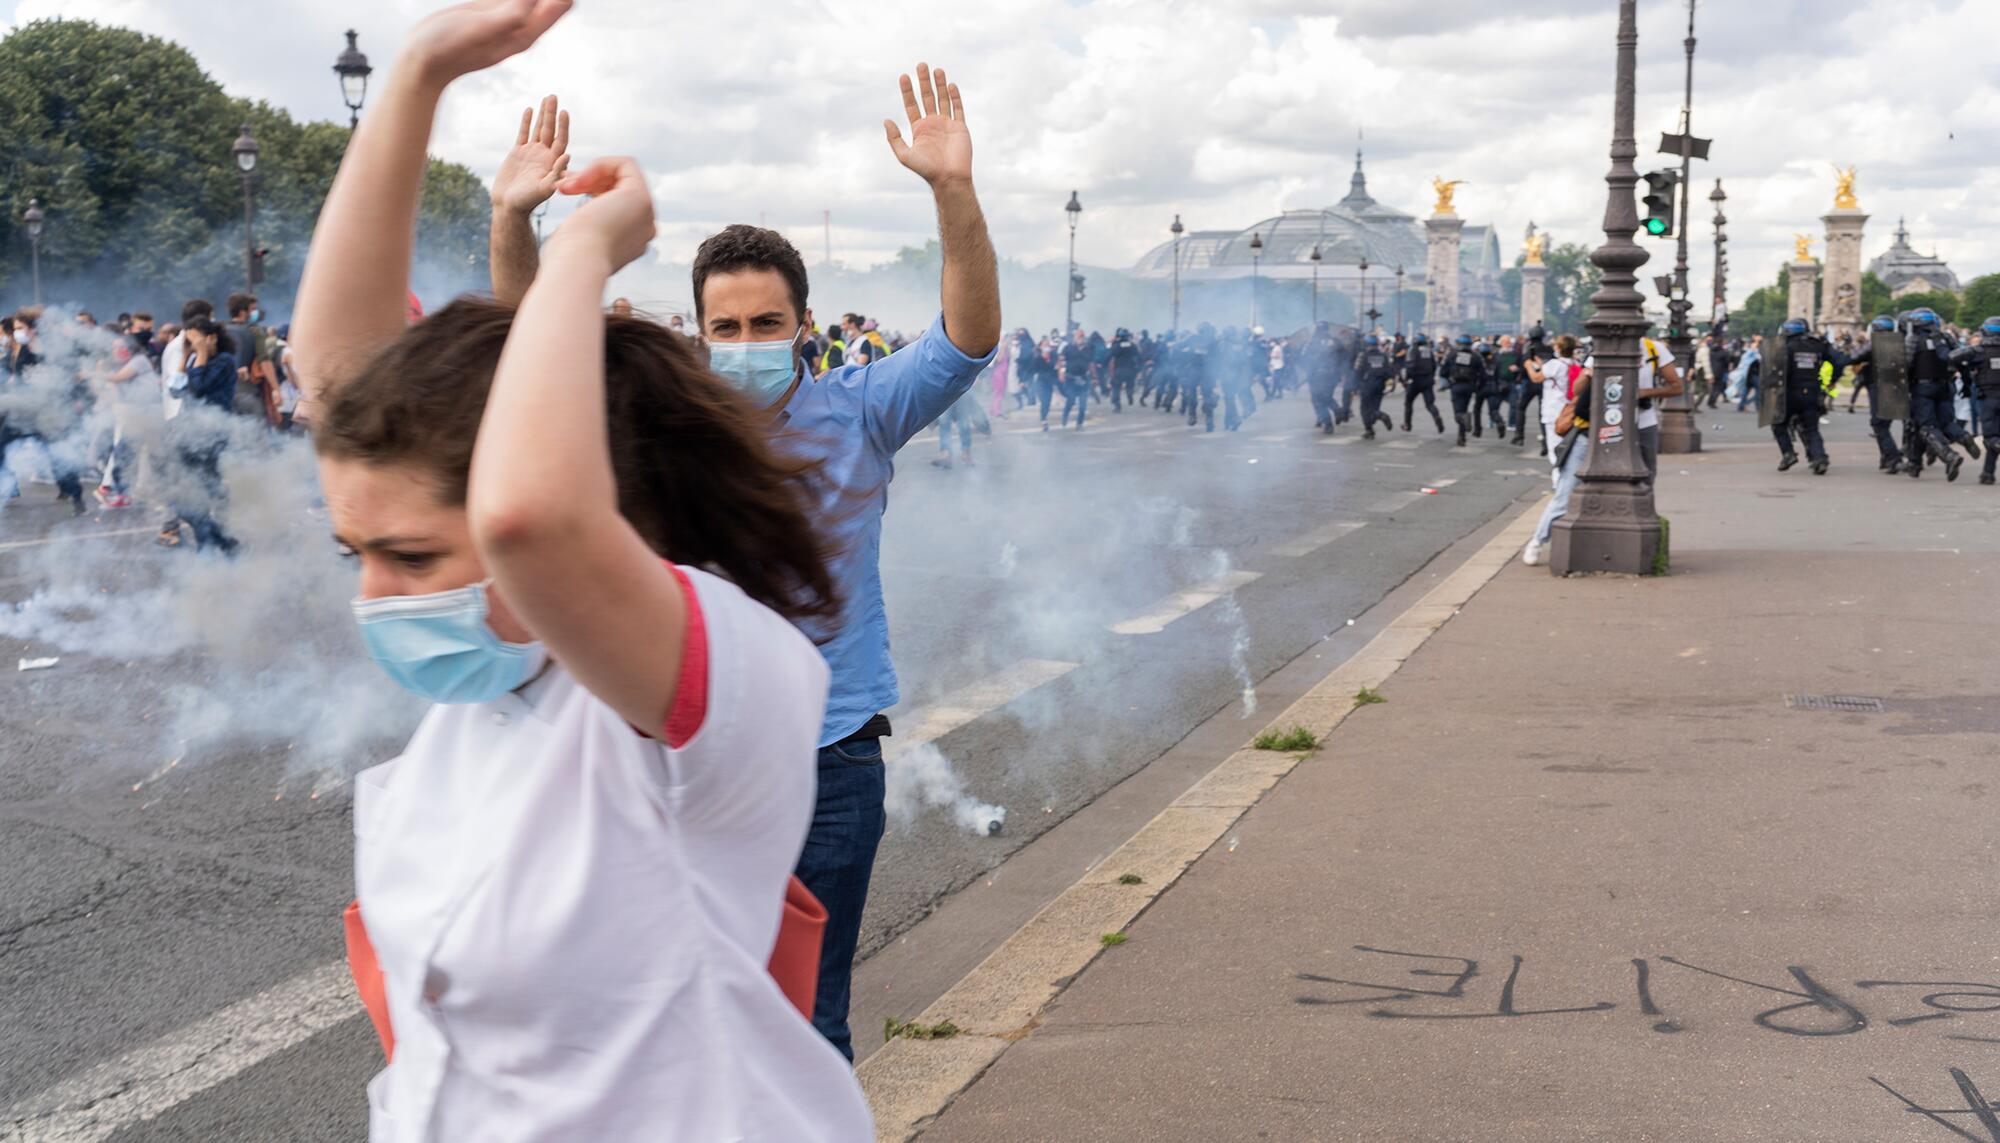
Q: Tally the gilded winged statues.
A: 4